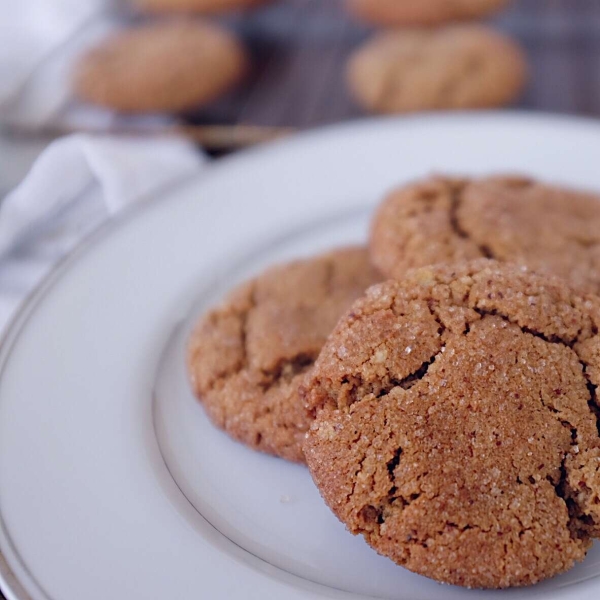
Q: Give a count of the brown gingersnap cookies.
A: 7